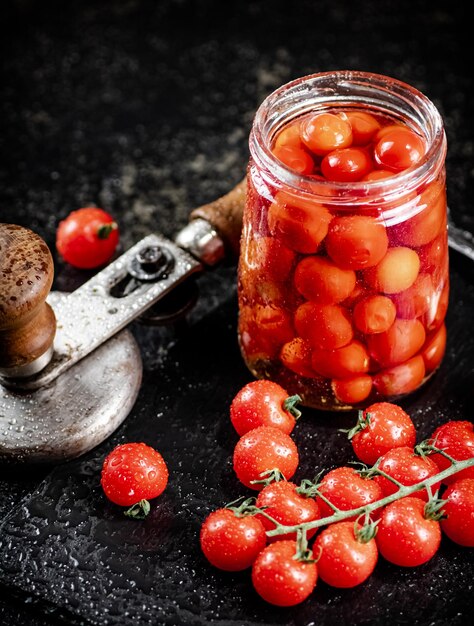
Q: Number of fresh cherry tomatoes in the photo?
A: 14